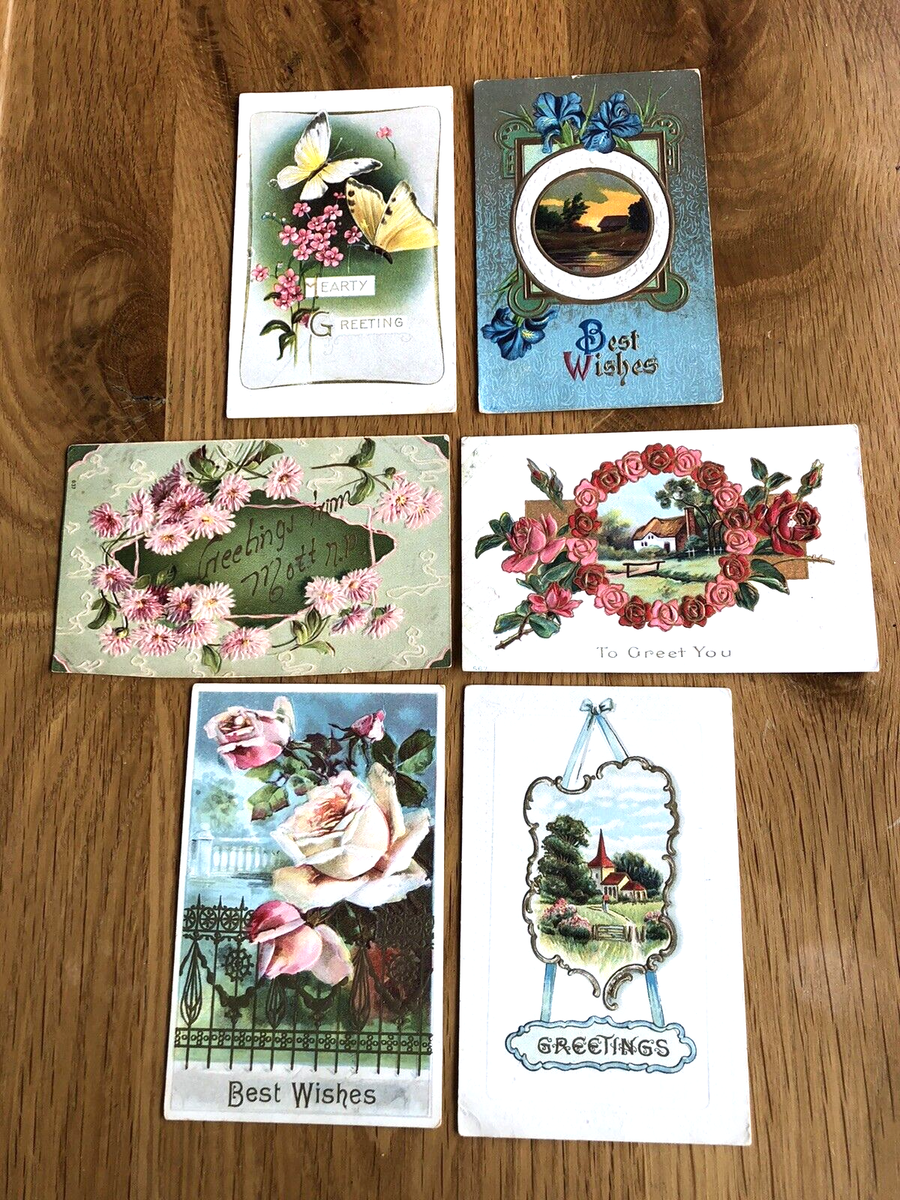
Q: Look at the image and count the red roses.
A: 10